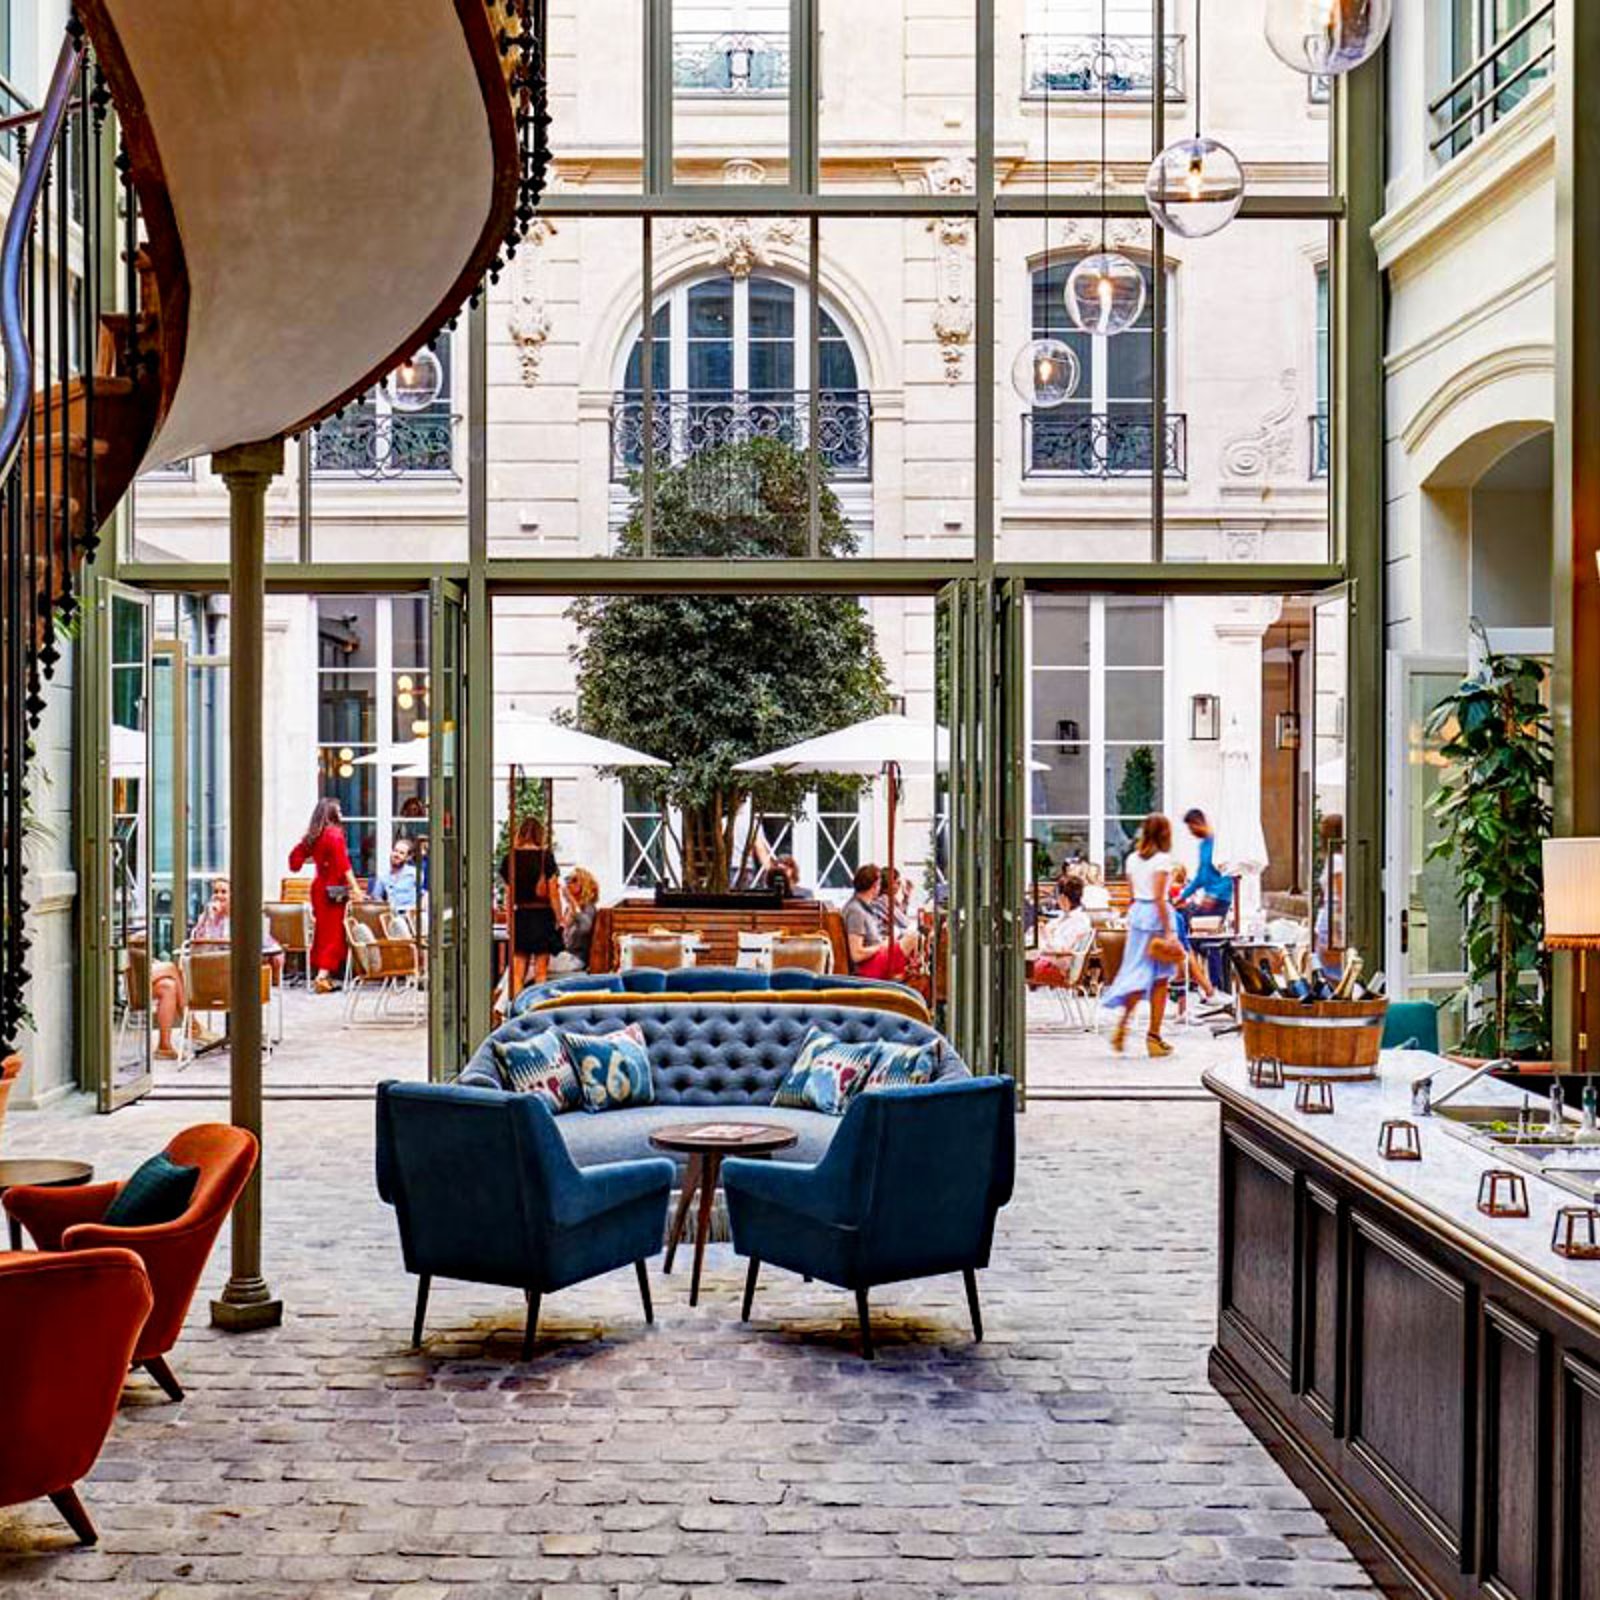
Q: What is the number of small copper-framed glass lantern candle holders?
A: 5